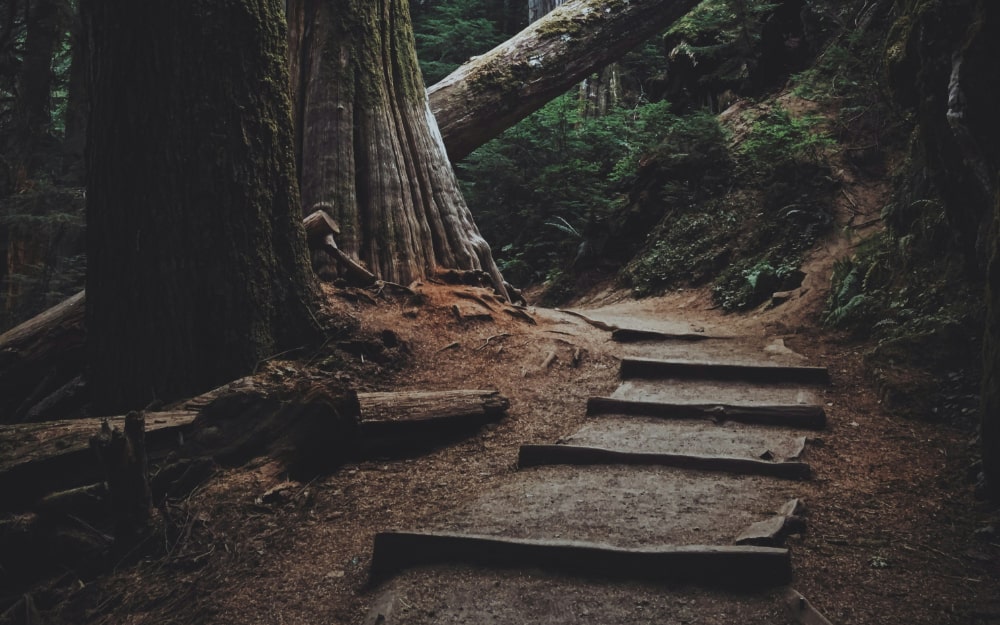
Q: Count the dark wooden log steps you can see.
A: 5